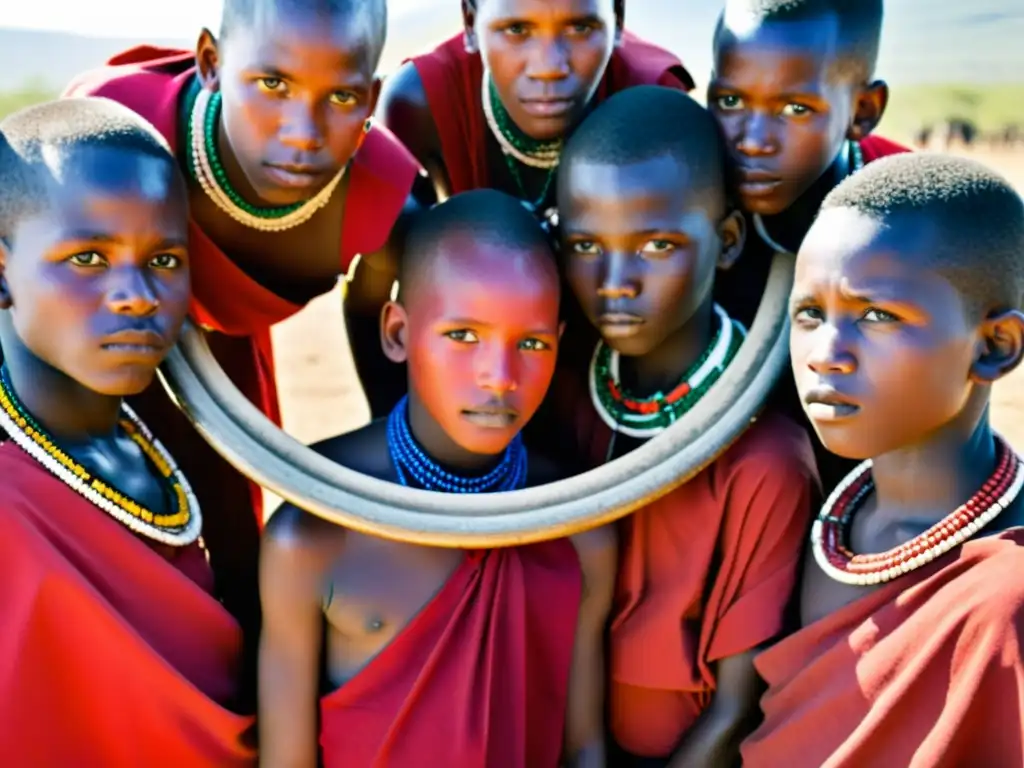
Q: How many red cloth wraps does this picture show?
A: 7